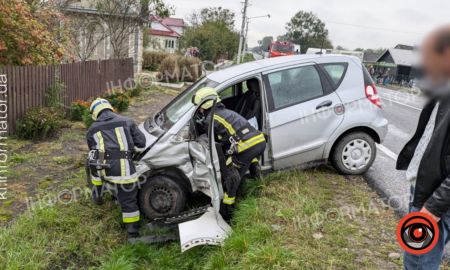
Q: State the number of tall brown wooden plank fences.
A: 1